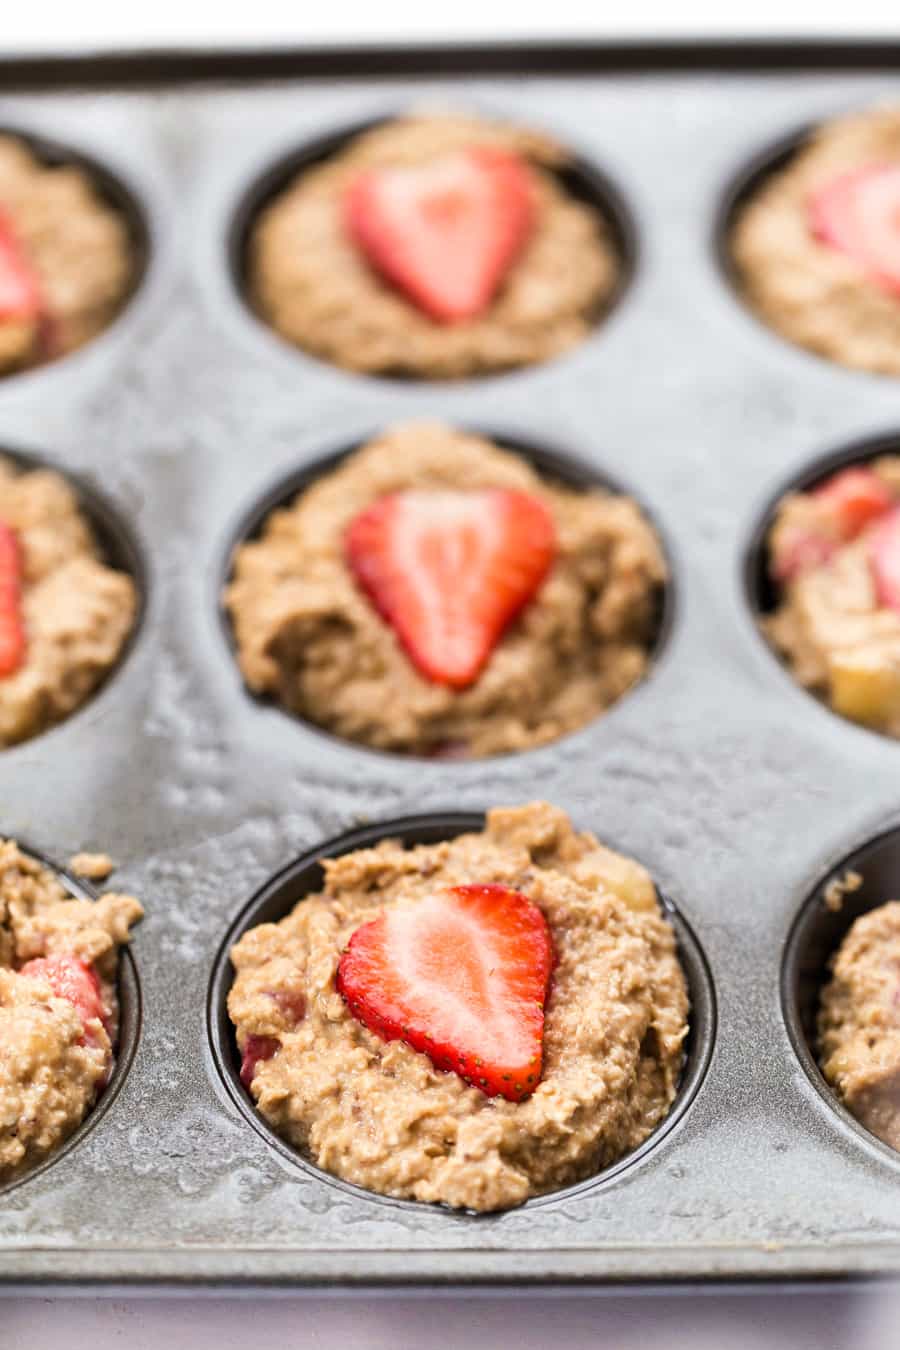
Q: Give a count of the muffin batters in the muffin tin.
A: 9